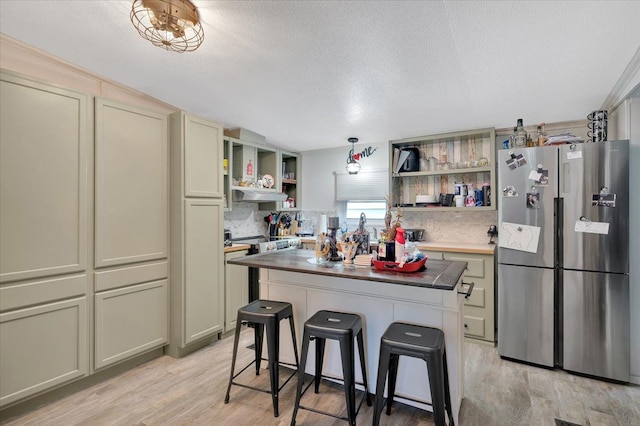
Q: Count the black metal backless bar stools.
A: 3